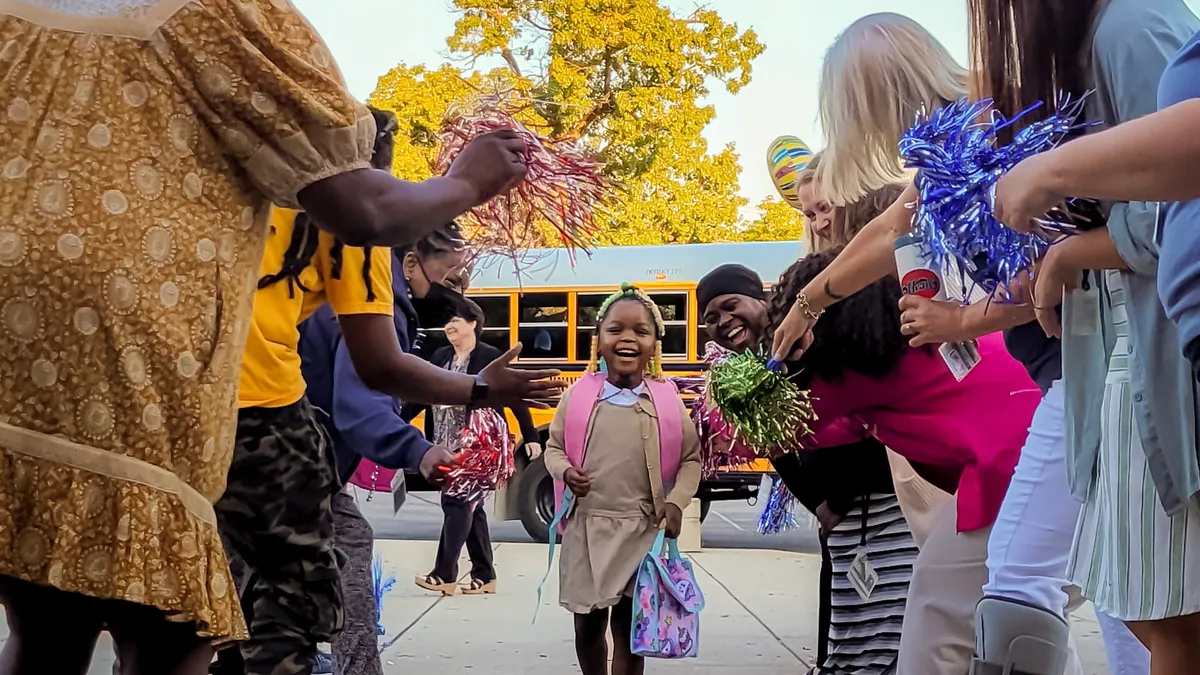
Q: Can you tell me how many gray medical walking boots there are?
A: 1